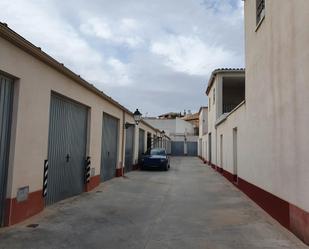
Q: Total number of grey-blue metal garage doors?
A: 7